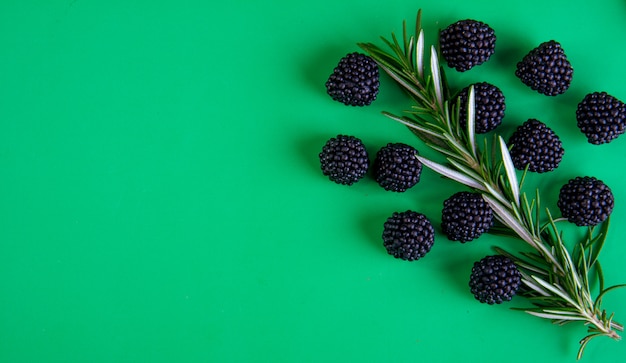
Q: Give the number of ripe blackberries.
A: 12